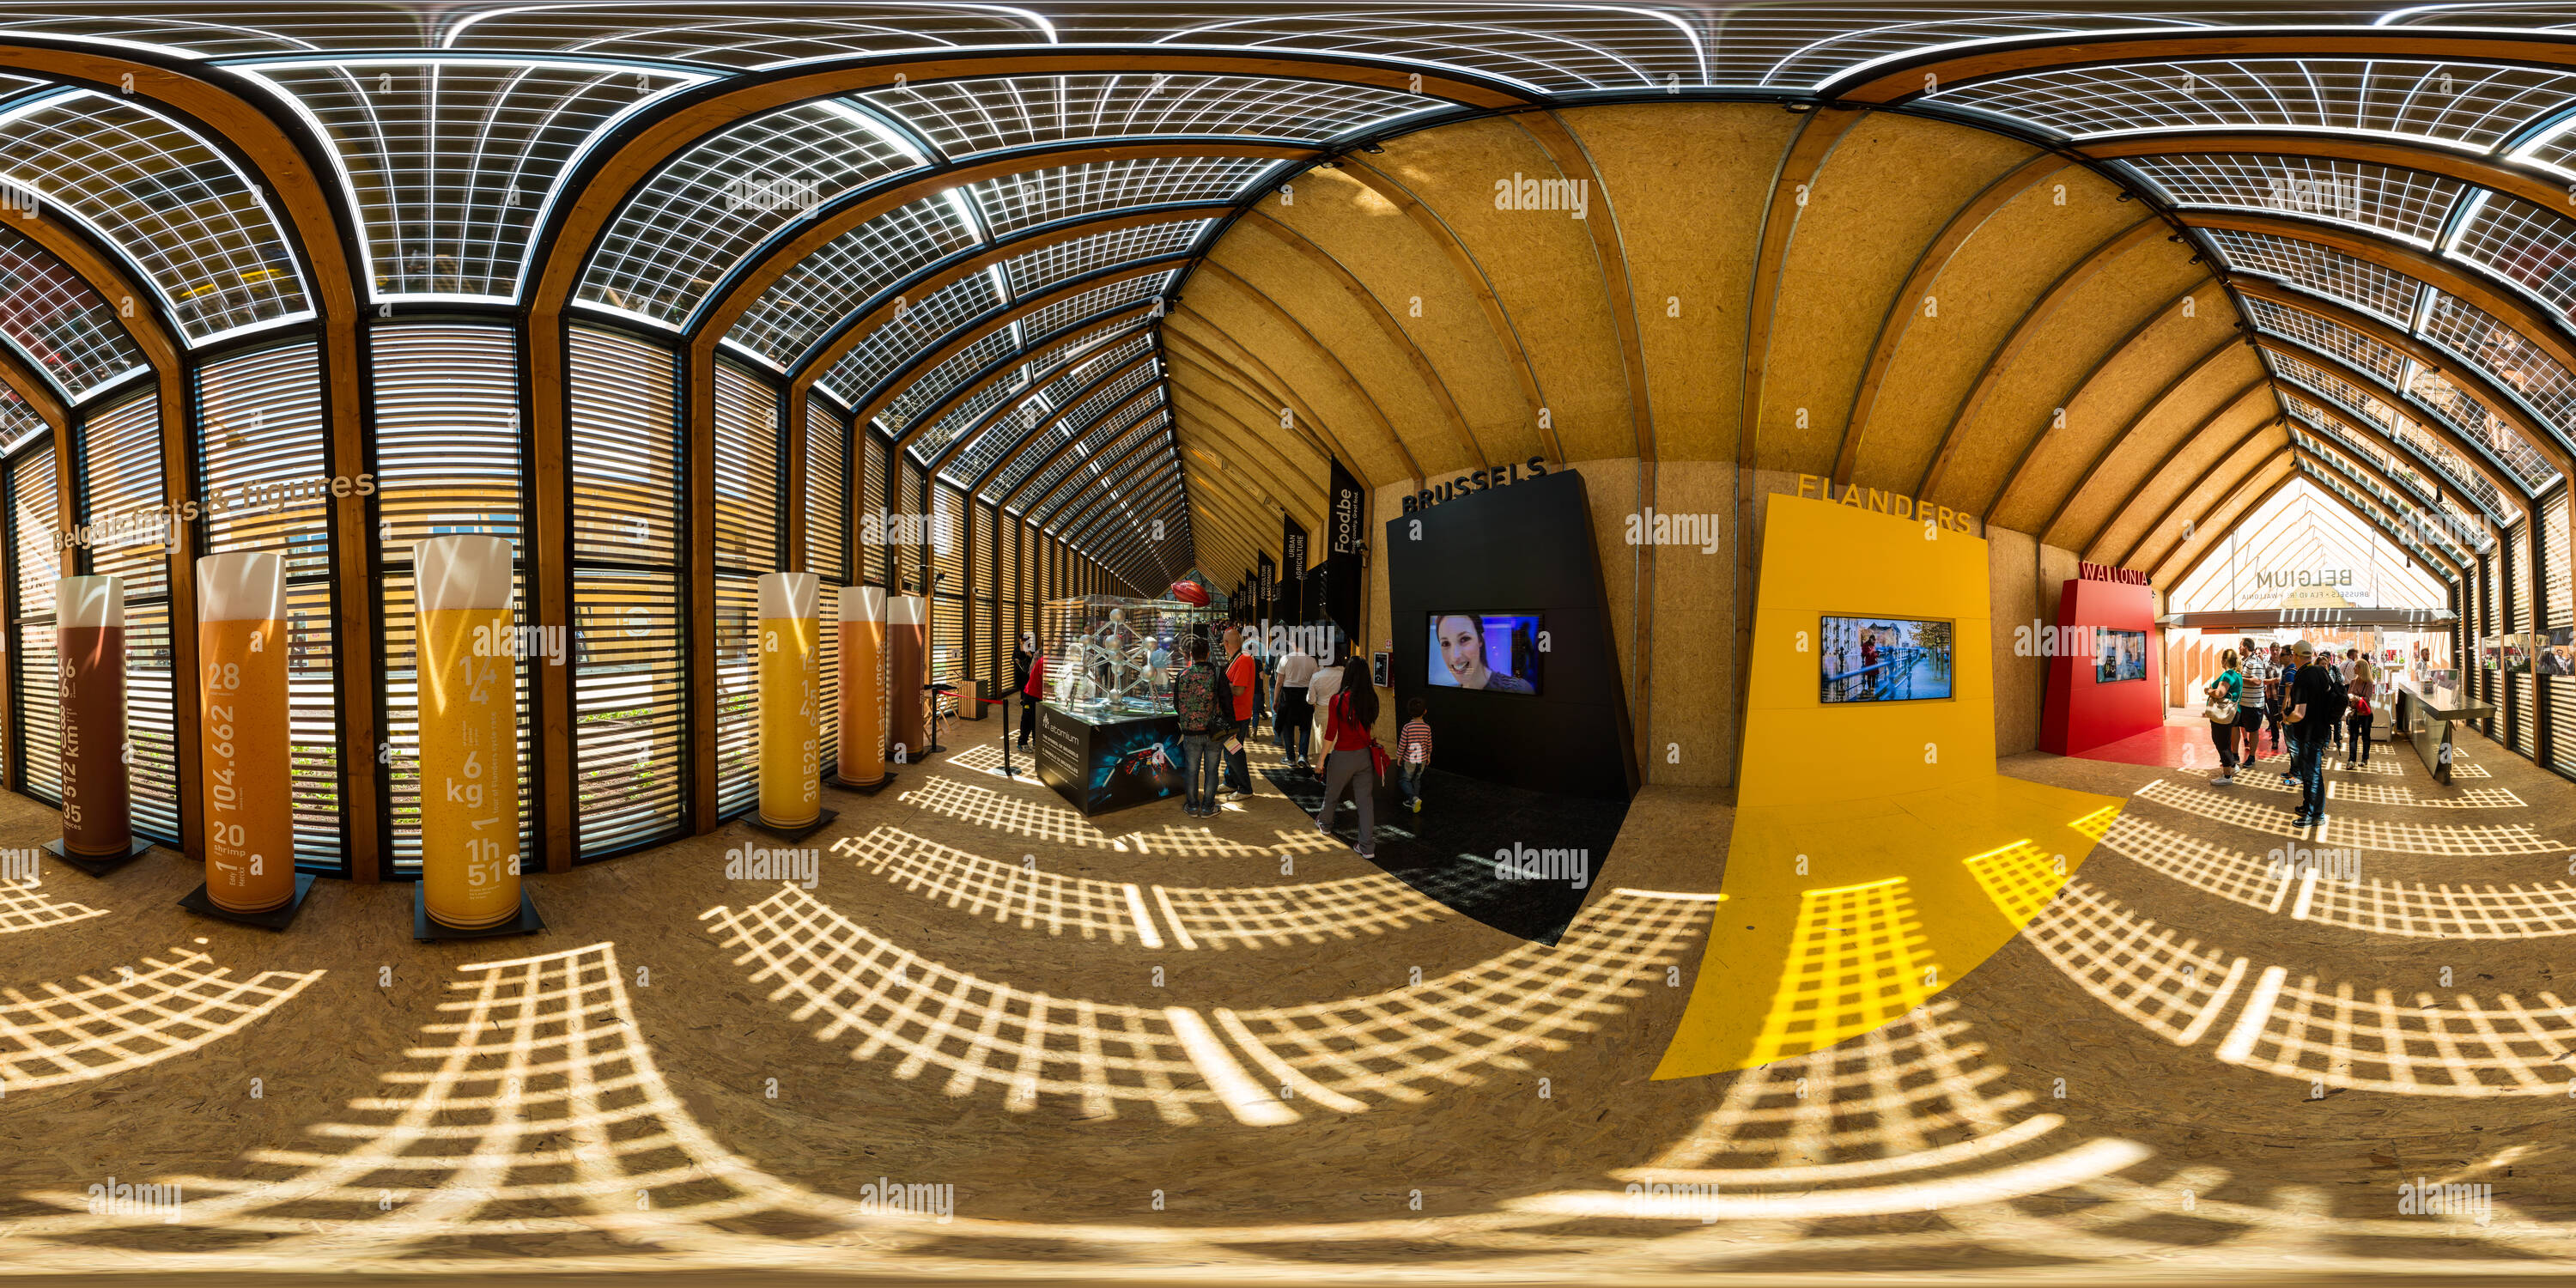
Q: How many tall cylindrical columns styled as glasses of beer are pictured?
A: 6